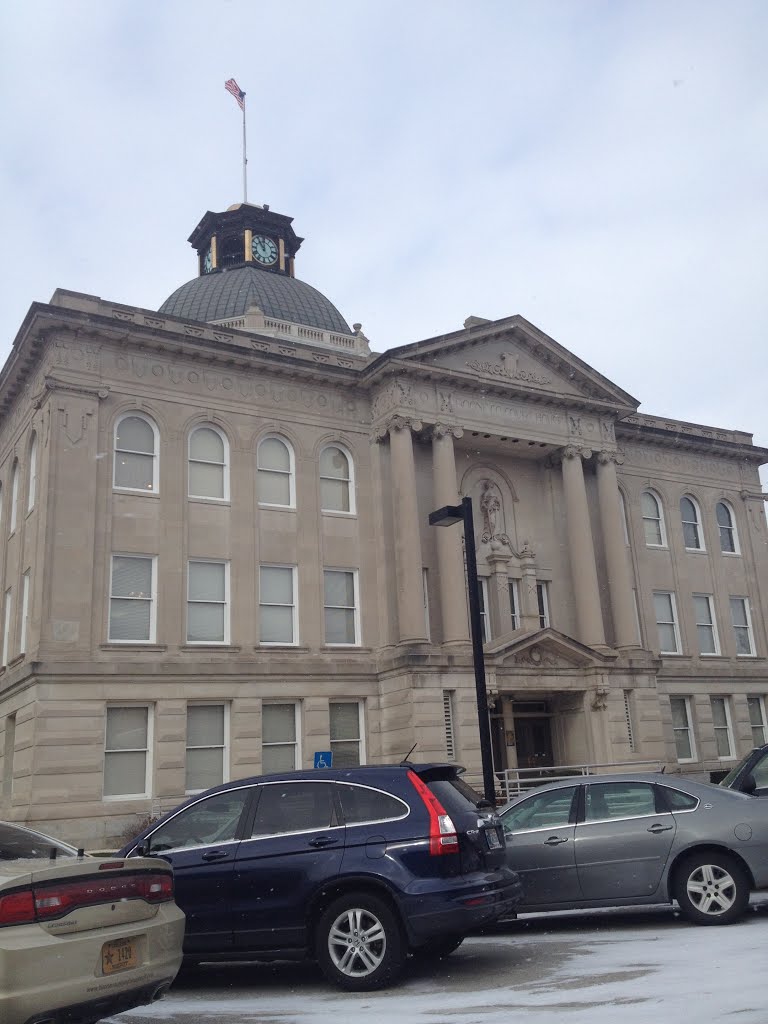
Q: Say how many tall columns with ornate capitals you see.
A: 4